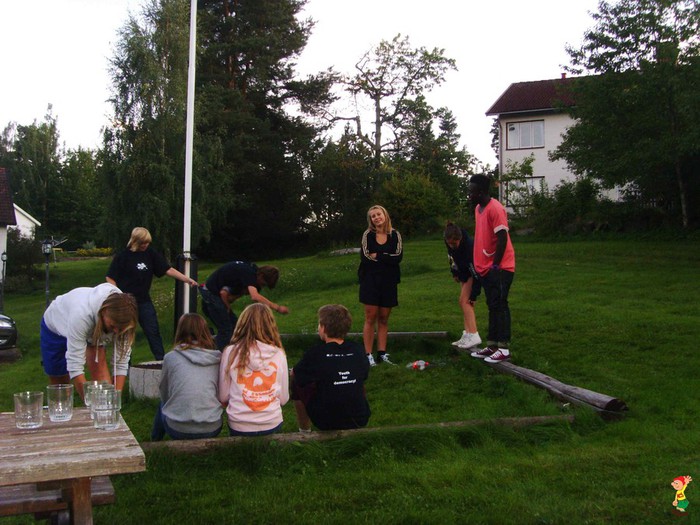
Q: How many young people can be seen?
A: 9